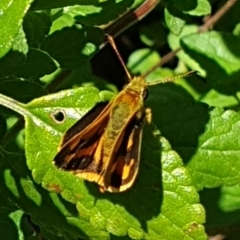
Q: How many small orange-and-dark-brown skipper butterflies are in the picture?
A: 1